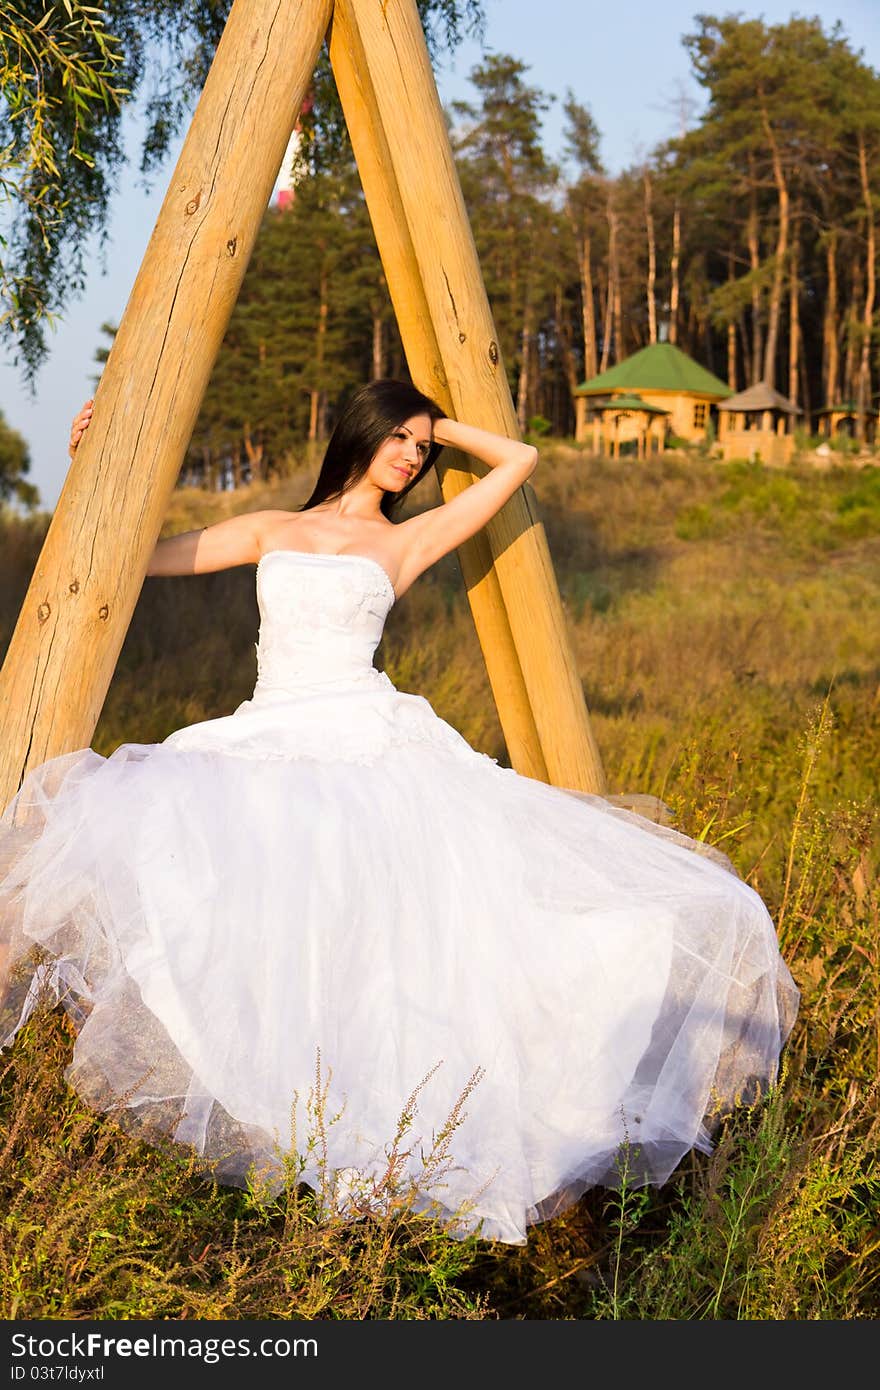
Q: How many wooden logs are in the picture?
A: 3